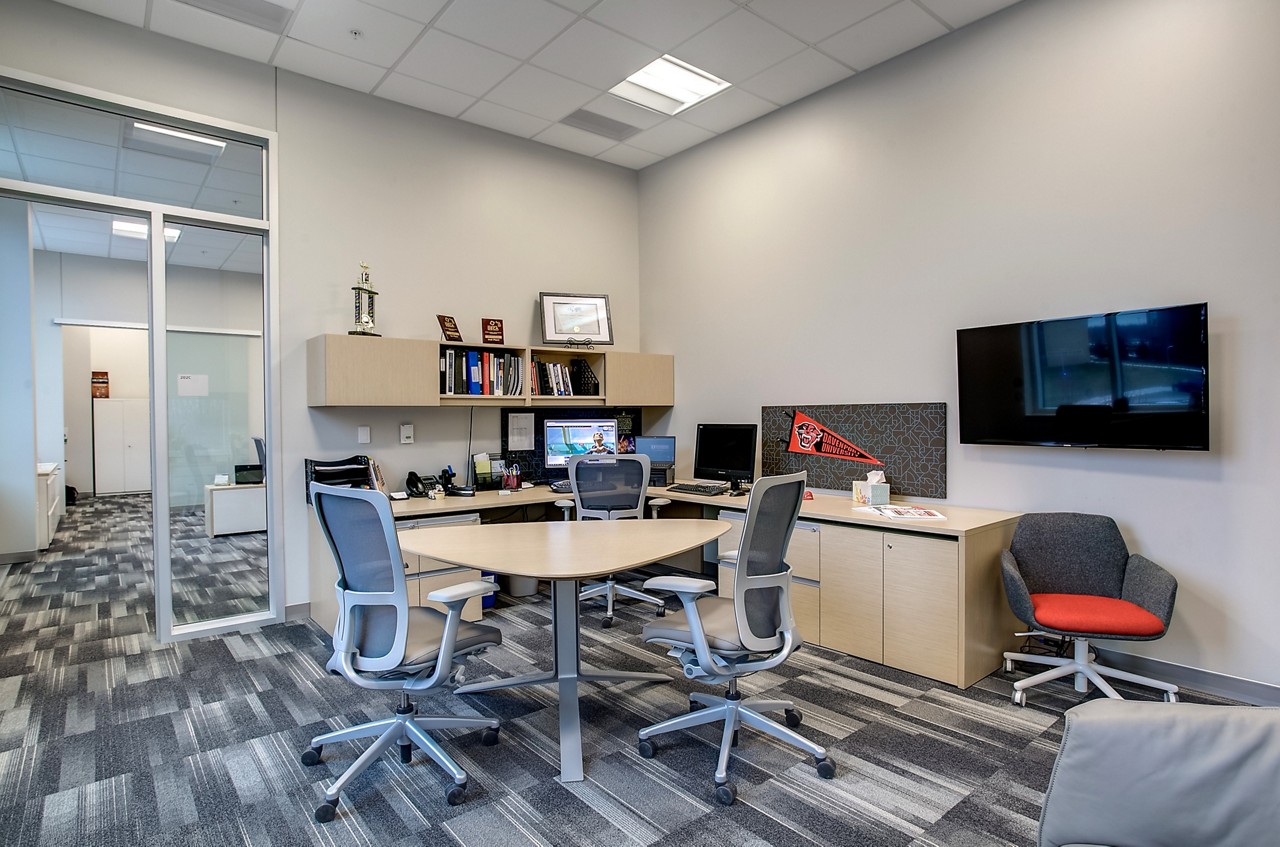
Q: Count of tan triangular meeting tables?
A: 1